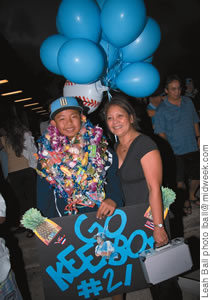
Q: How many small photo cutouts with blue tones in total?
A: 1